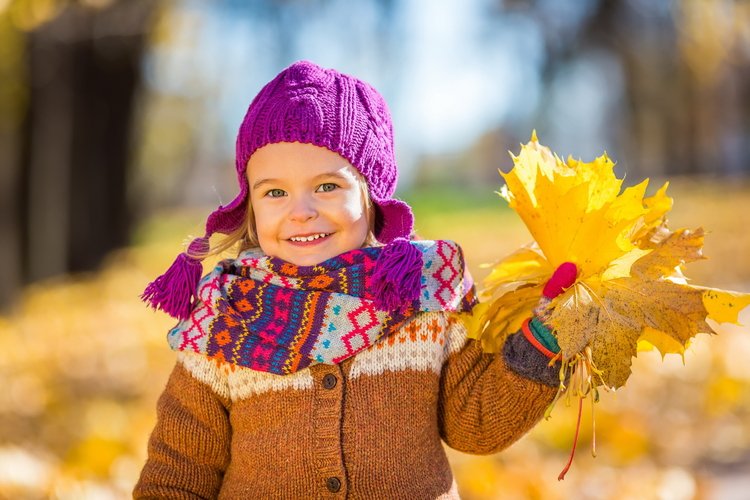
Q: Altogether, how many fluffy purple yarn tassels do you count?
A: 2